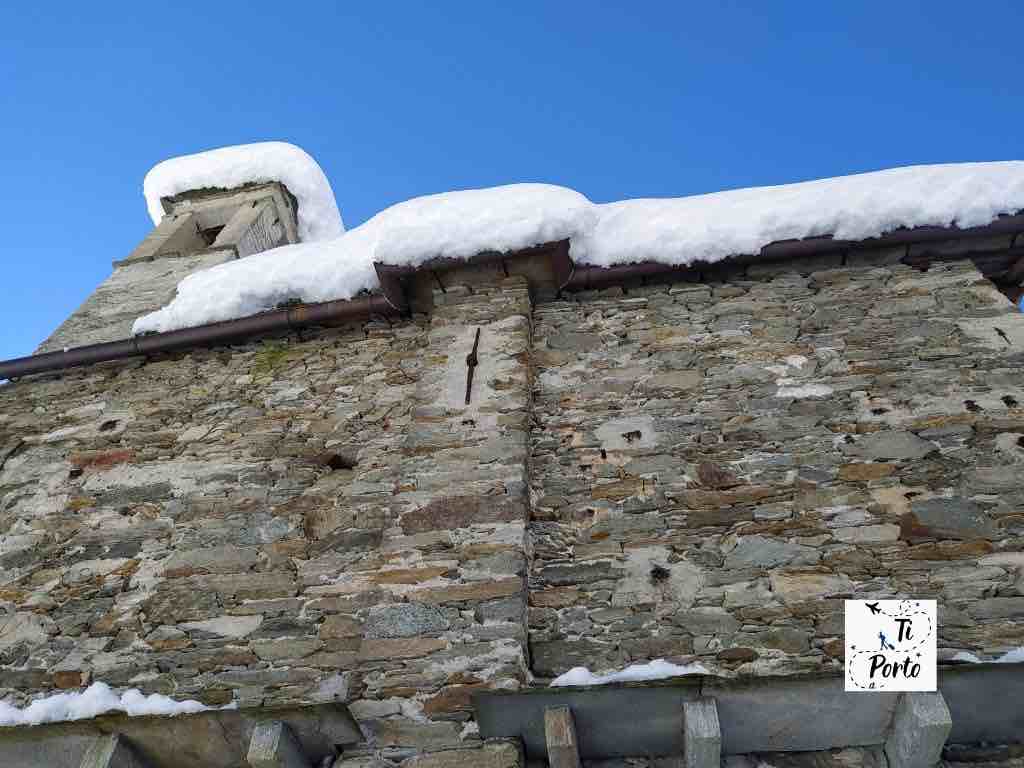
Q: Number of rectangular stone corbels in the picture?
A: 5